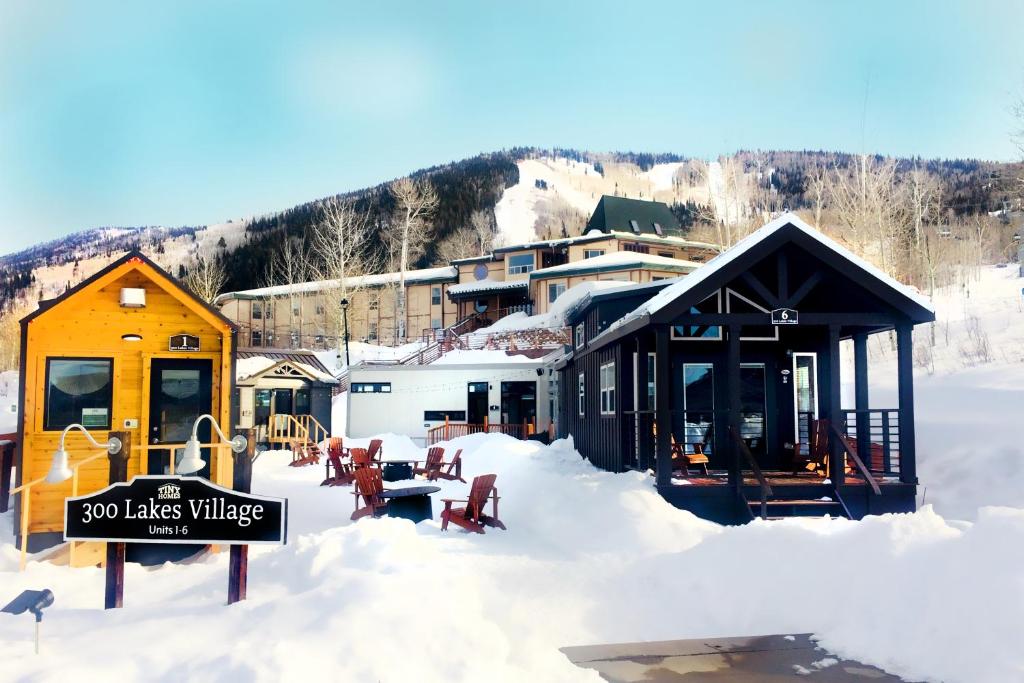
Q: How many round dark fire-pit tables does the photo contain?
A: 2